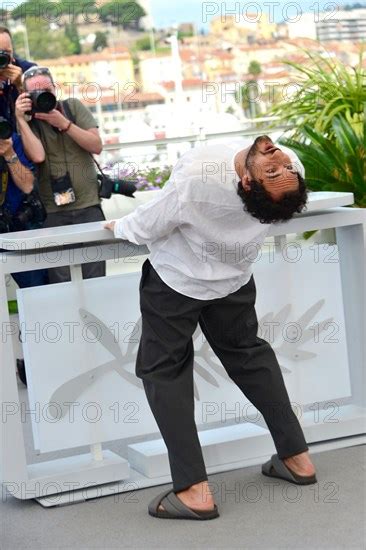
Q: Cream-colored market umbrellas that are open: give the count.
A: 0